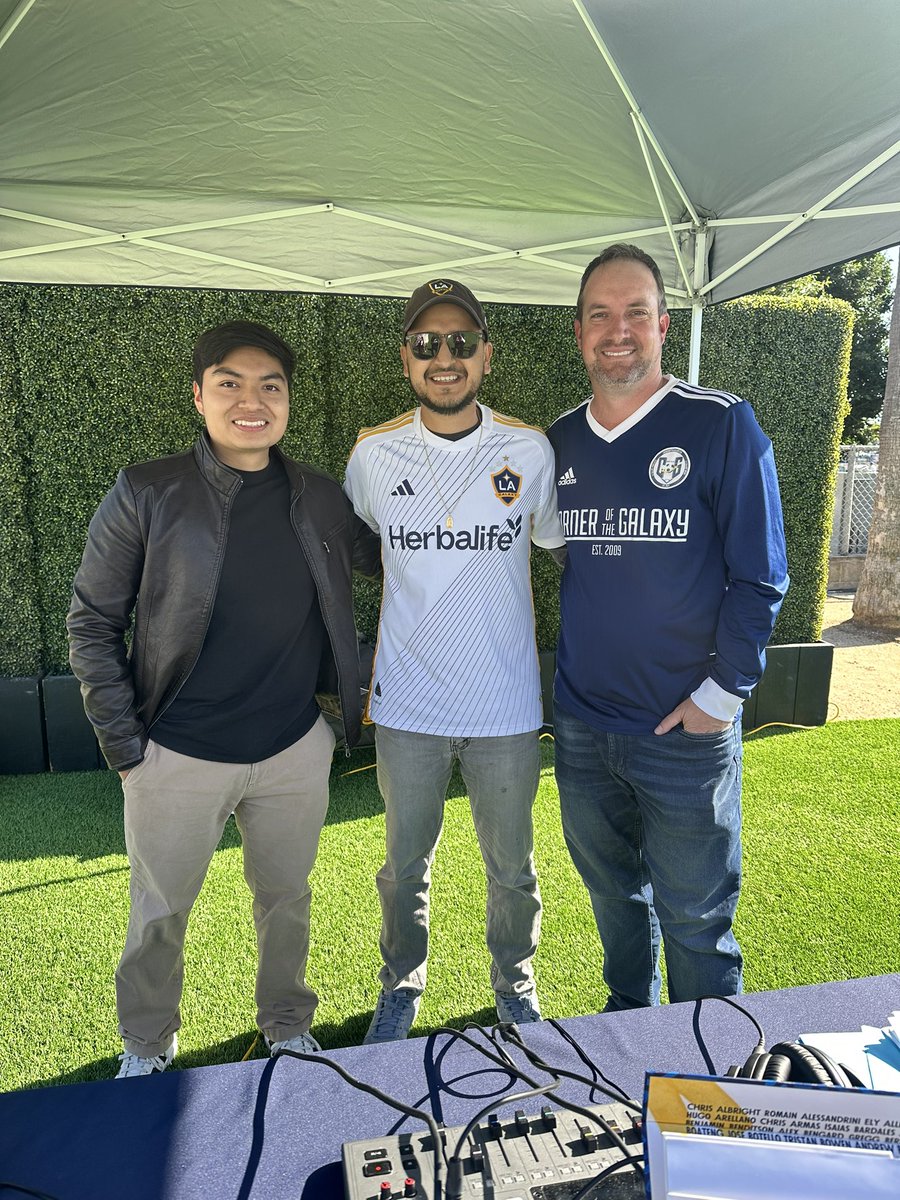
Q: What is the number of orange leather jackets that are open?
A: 0